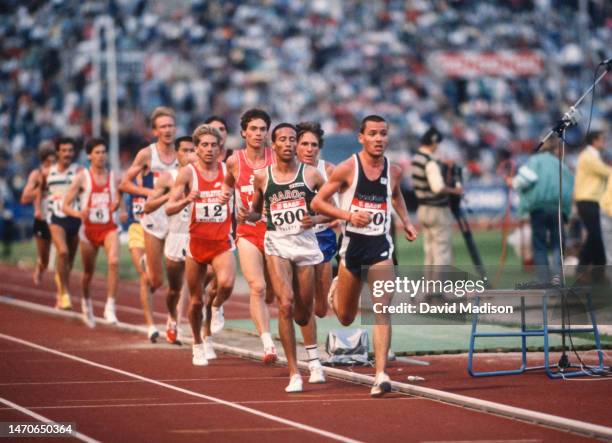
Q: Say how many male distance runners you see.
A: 12